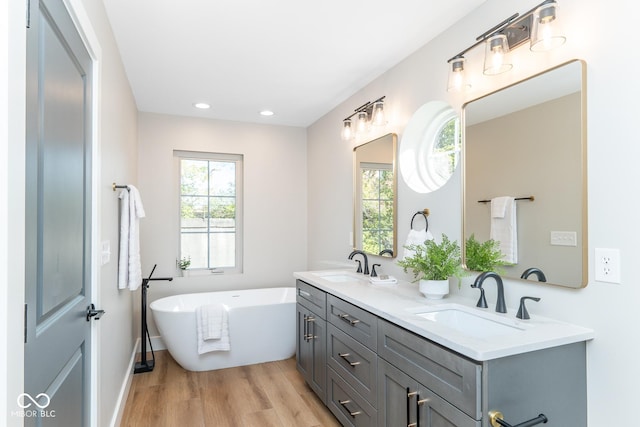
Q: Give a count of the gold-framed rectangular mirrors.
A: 2